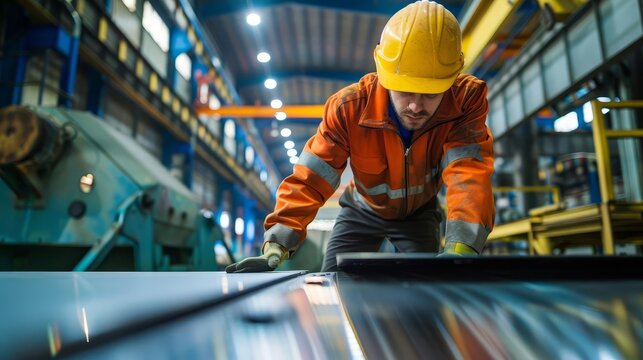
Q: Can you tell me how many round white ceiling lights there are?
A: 9